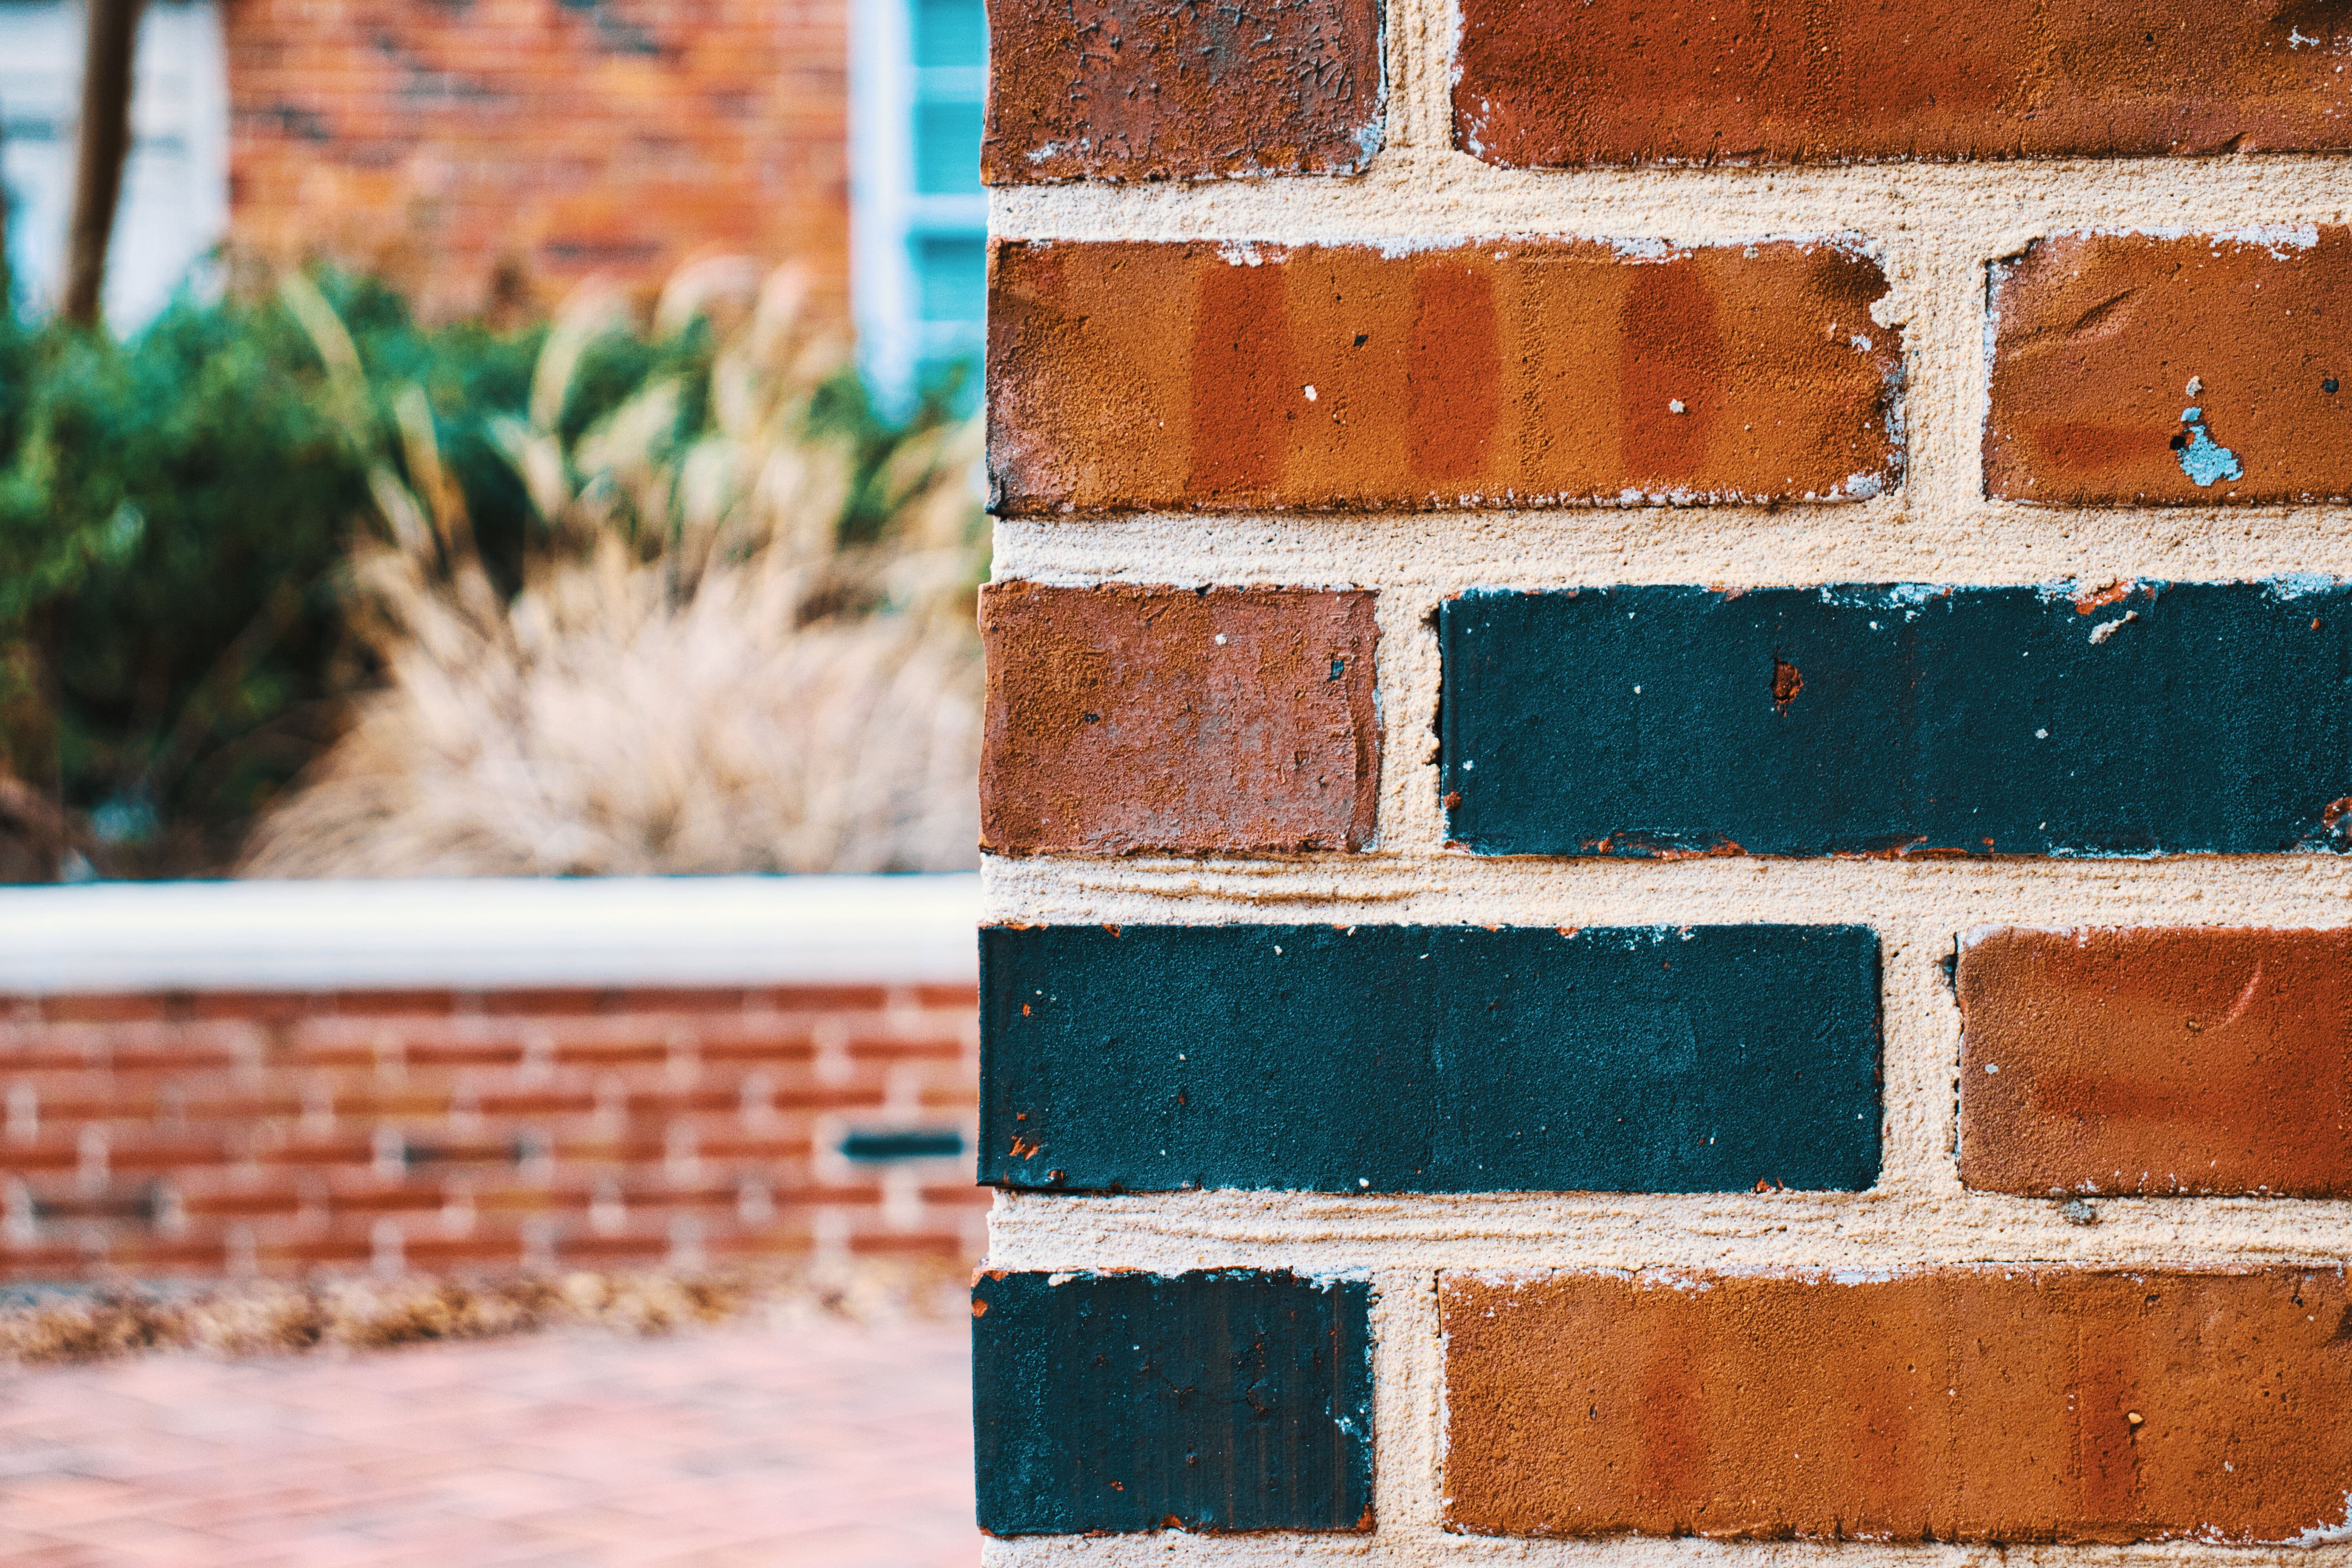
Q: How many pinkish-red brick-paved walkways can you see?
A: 1